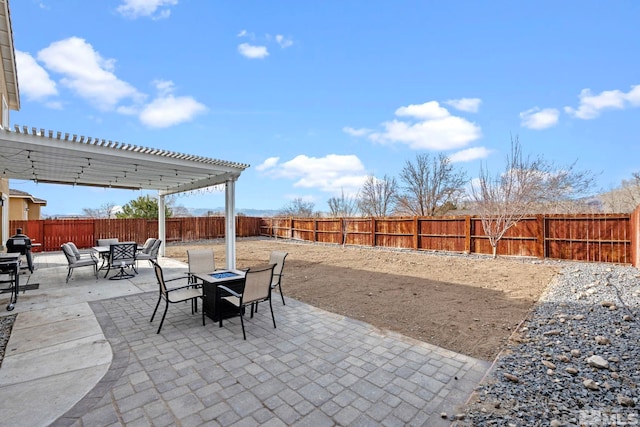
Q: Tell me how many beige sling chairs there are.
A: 4